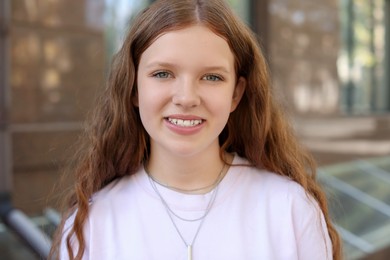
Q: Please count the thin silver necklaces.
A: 3